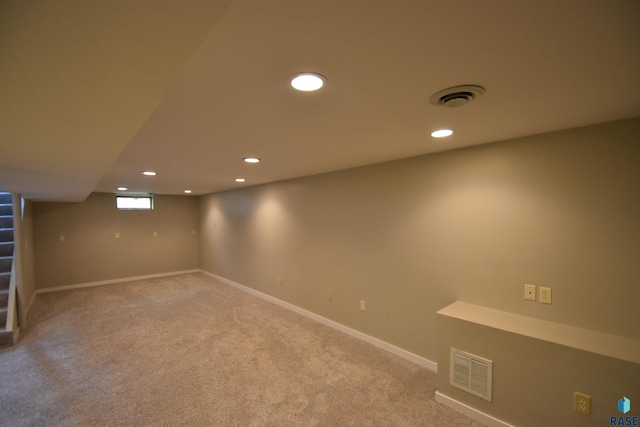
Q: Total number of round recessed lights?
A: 7